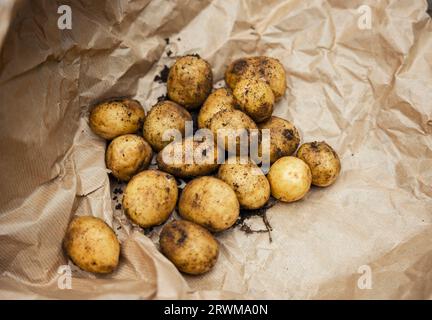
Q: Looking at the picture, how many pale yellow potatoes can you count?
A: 1